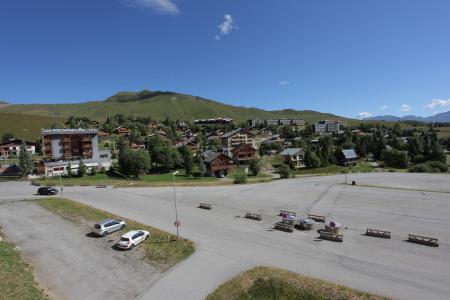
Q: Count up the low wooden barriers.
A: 8